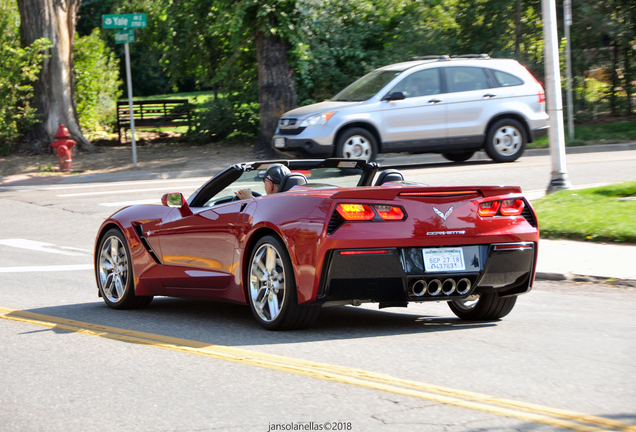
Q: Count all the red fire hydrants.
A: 1